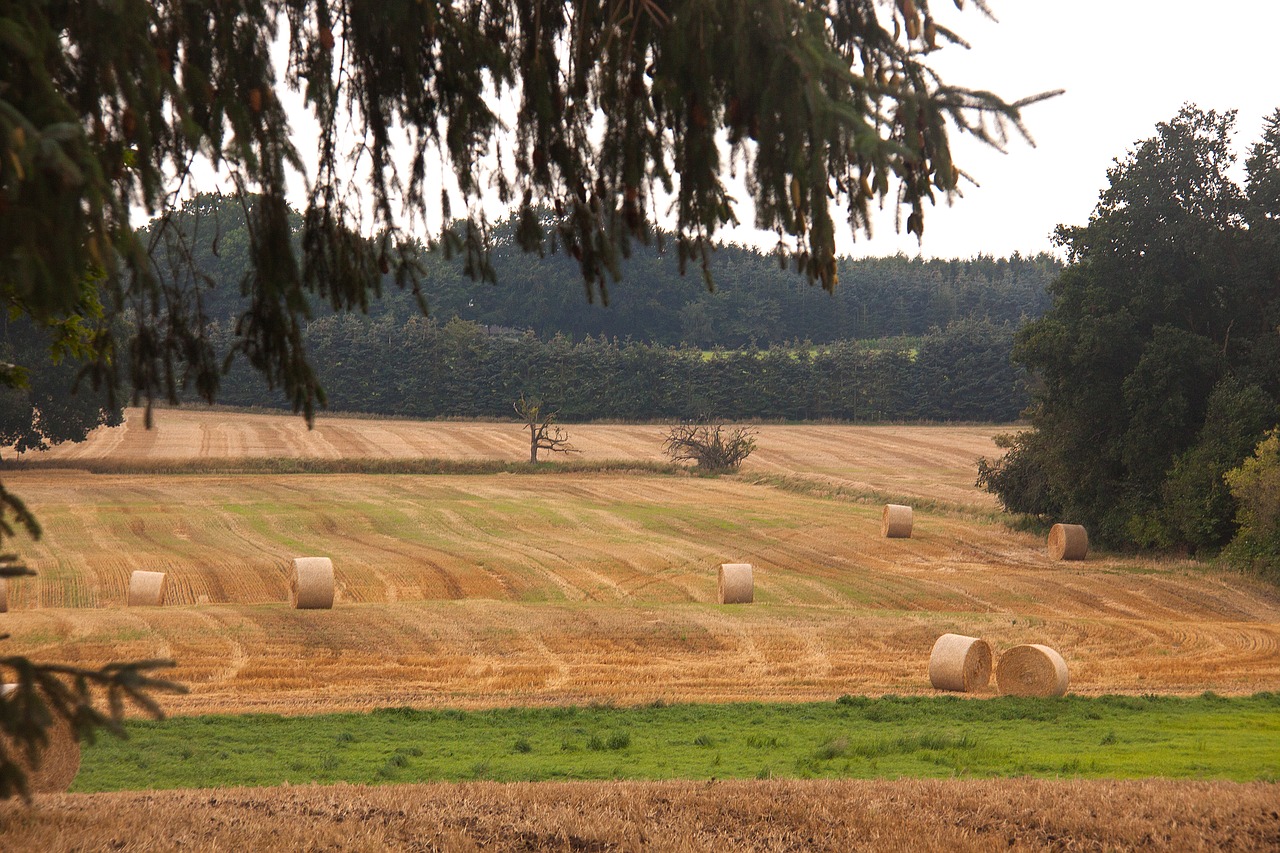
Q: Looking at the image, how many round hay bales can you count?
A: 9